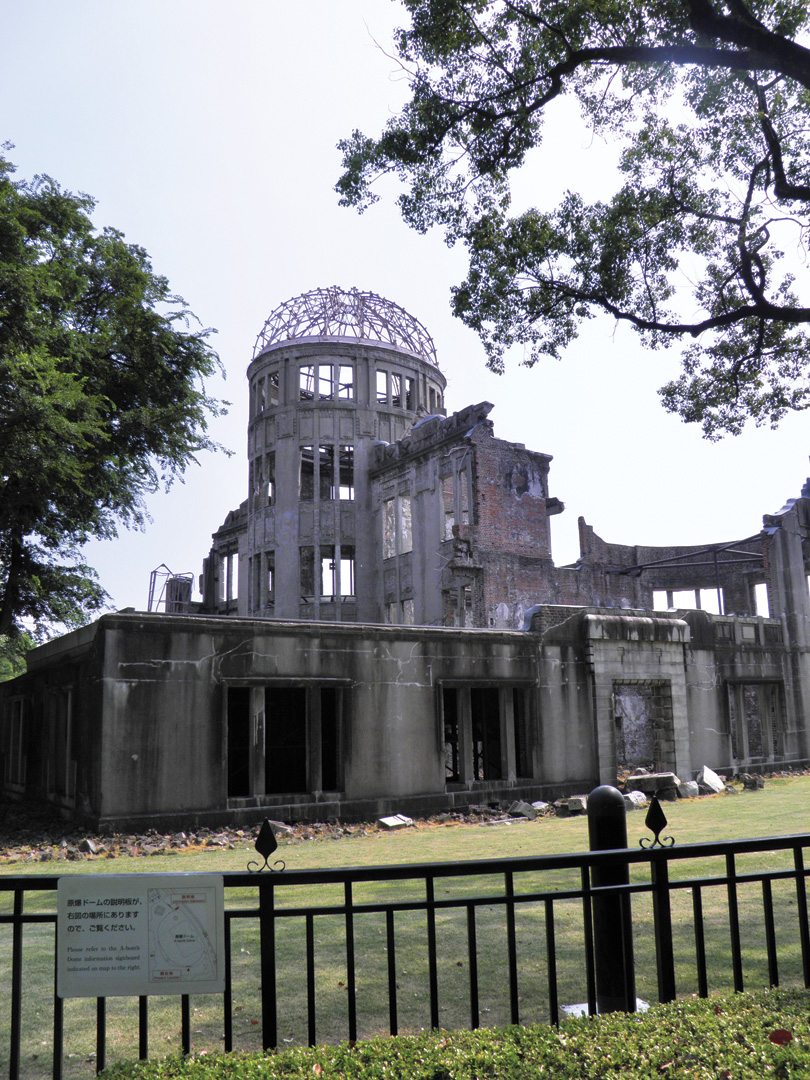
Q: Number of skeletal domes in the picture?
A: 1